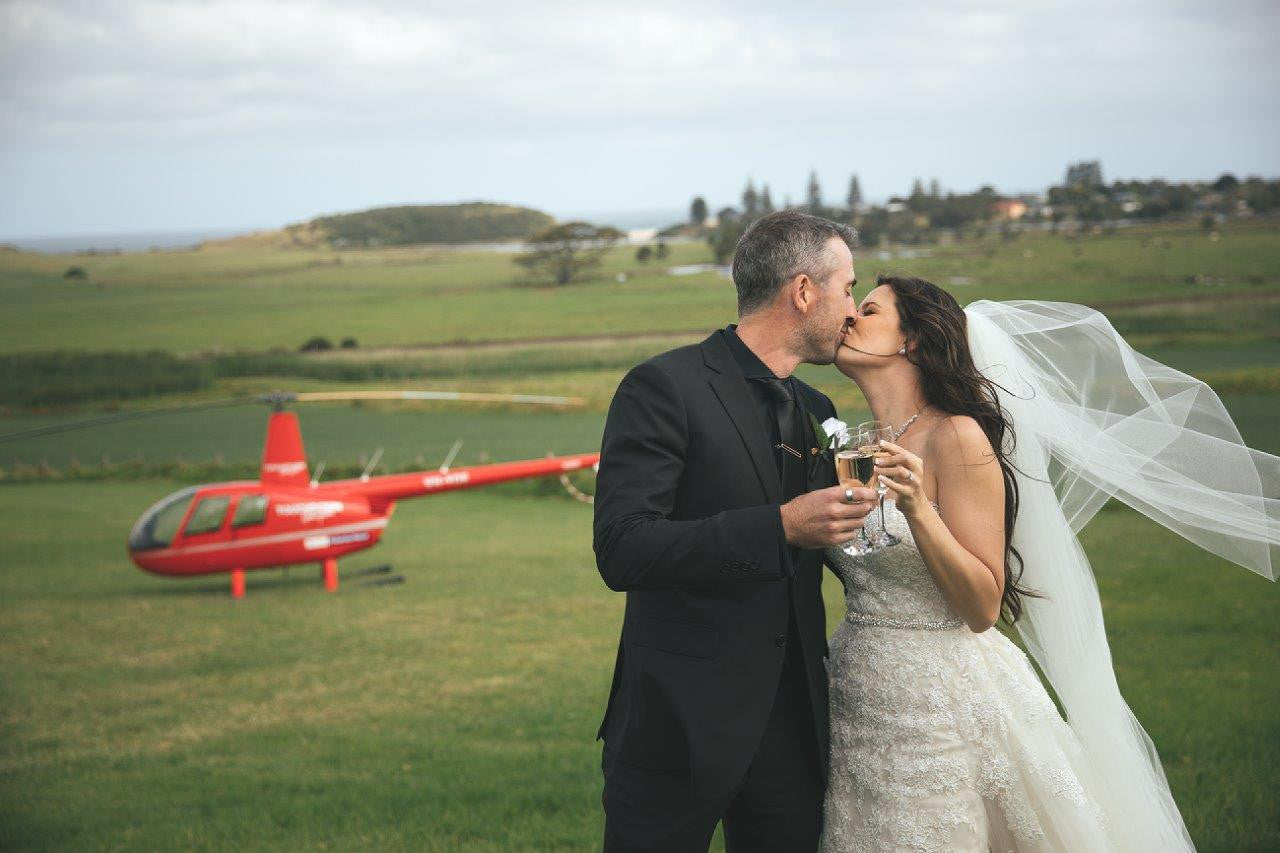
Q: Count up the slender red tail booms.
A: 1